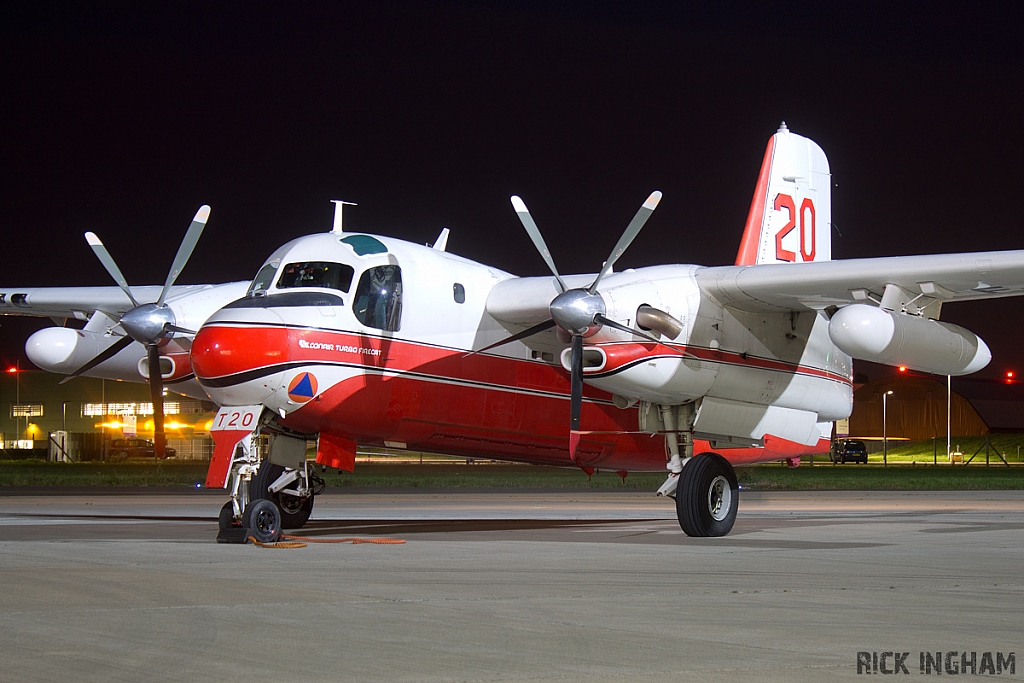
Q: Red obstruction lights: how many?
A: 3